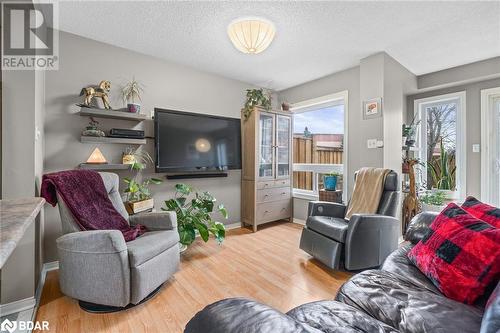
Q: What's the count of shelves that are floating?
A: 3